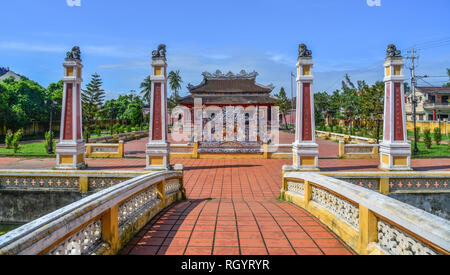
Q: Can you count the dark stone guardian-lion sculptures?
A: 4